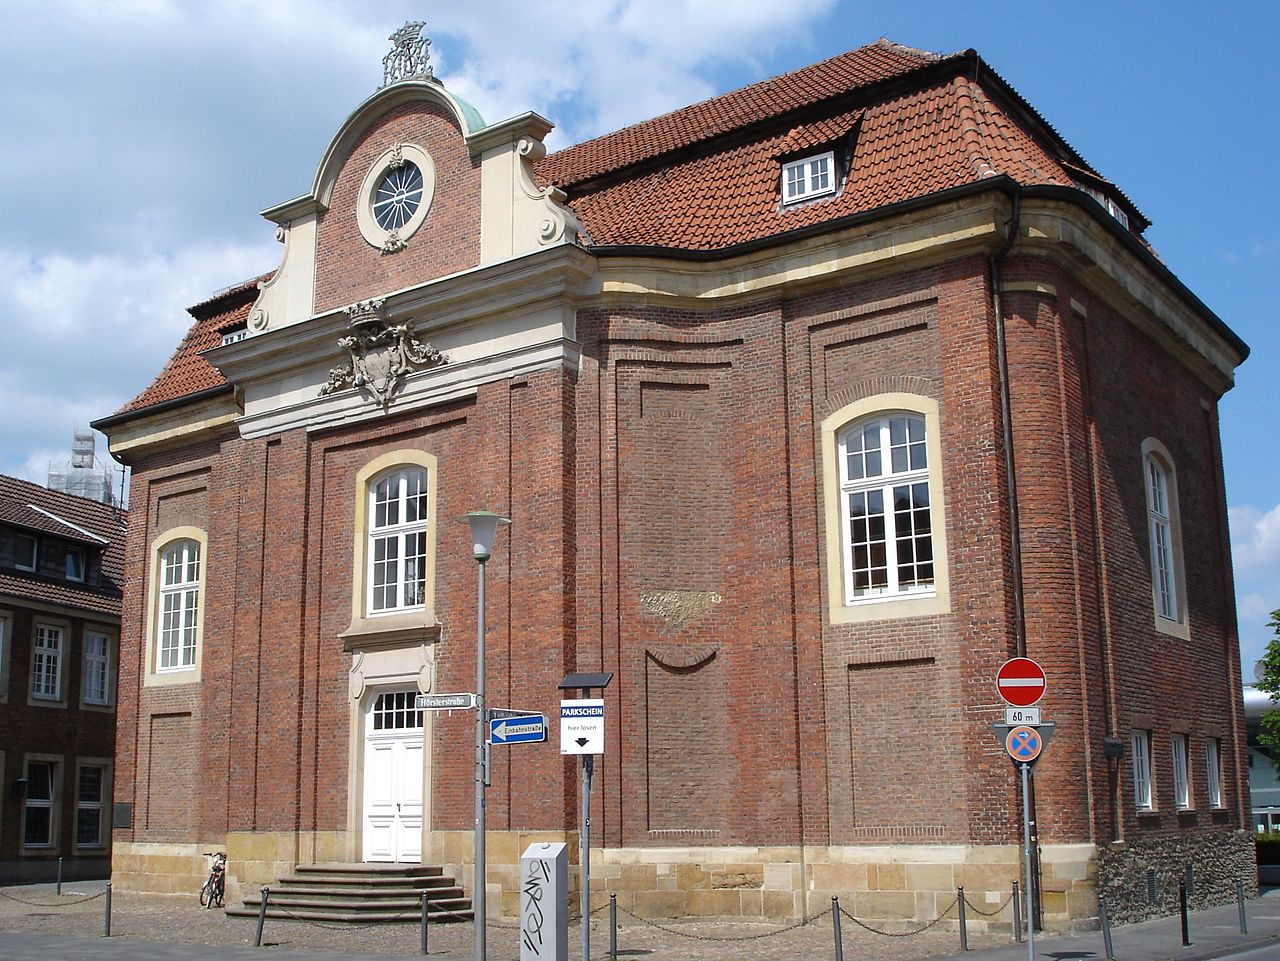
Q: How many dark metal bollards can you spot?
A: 11